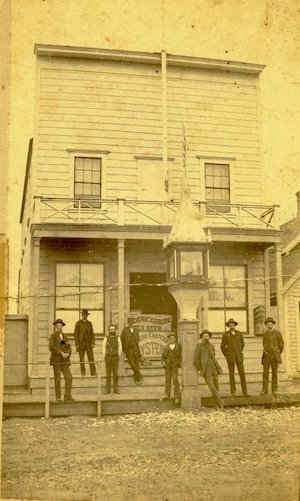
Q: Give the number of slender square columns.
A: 3